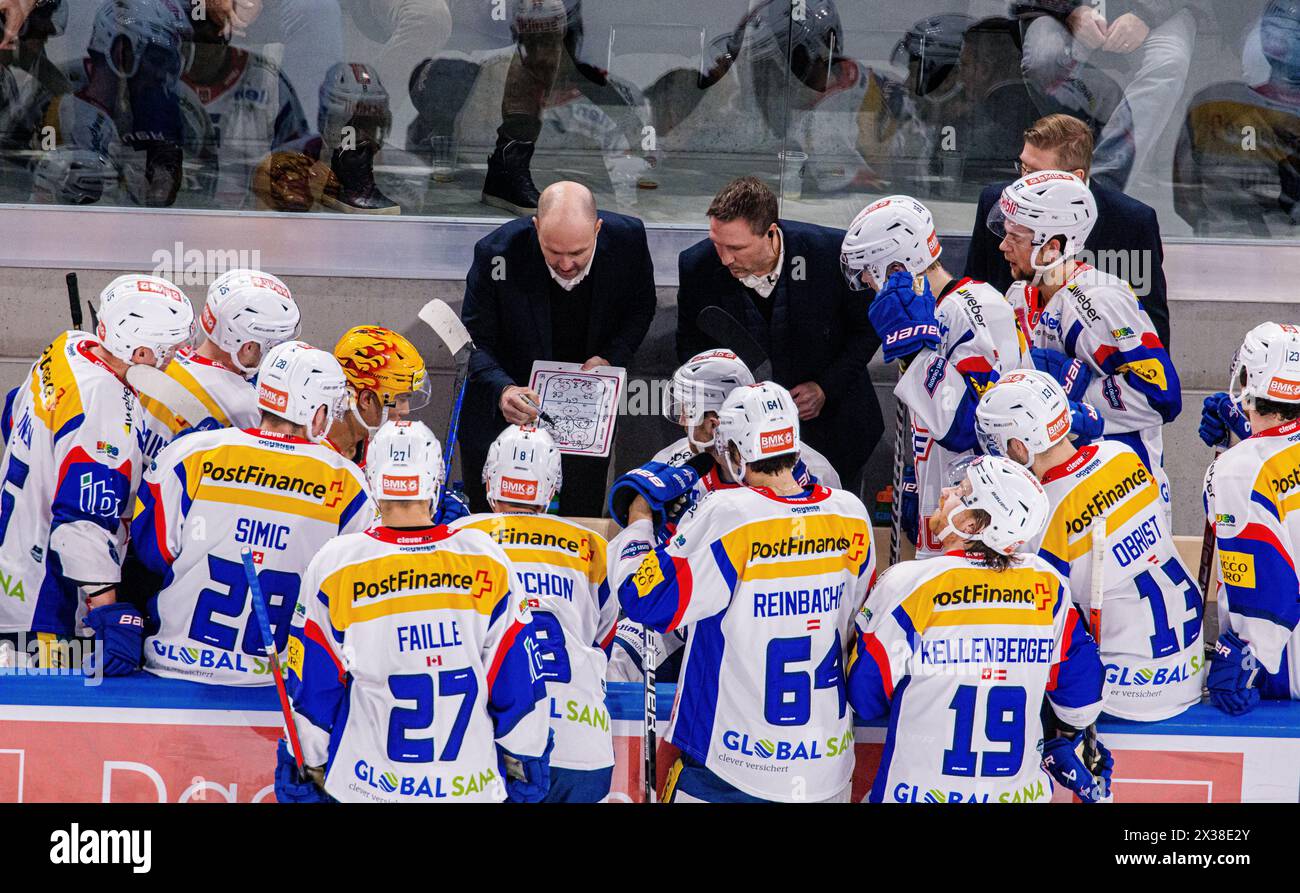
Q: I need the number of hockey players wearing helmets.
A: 13